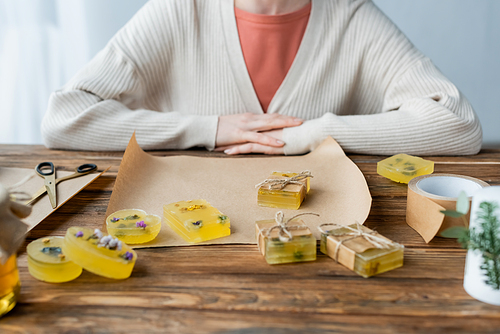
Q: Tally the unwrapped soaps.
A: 5